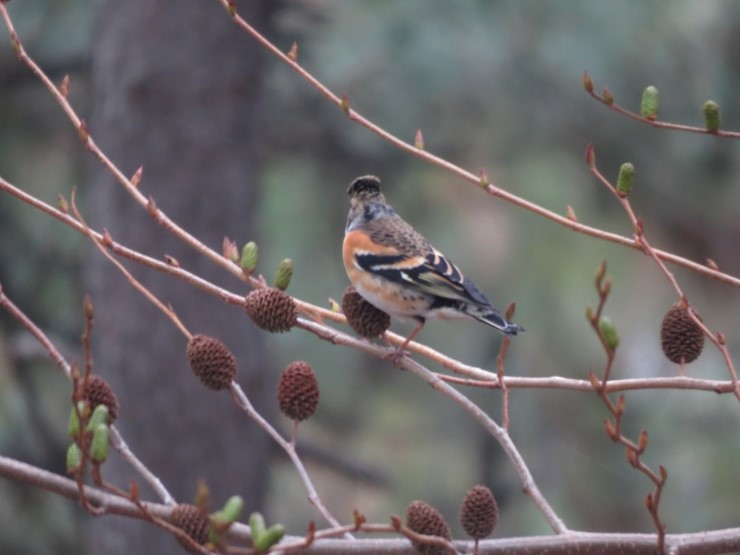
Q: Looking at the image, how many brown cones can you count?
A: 9